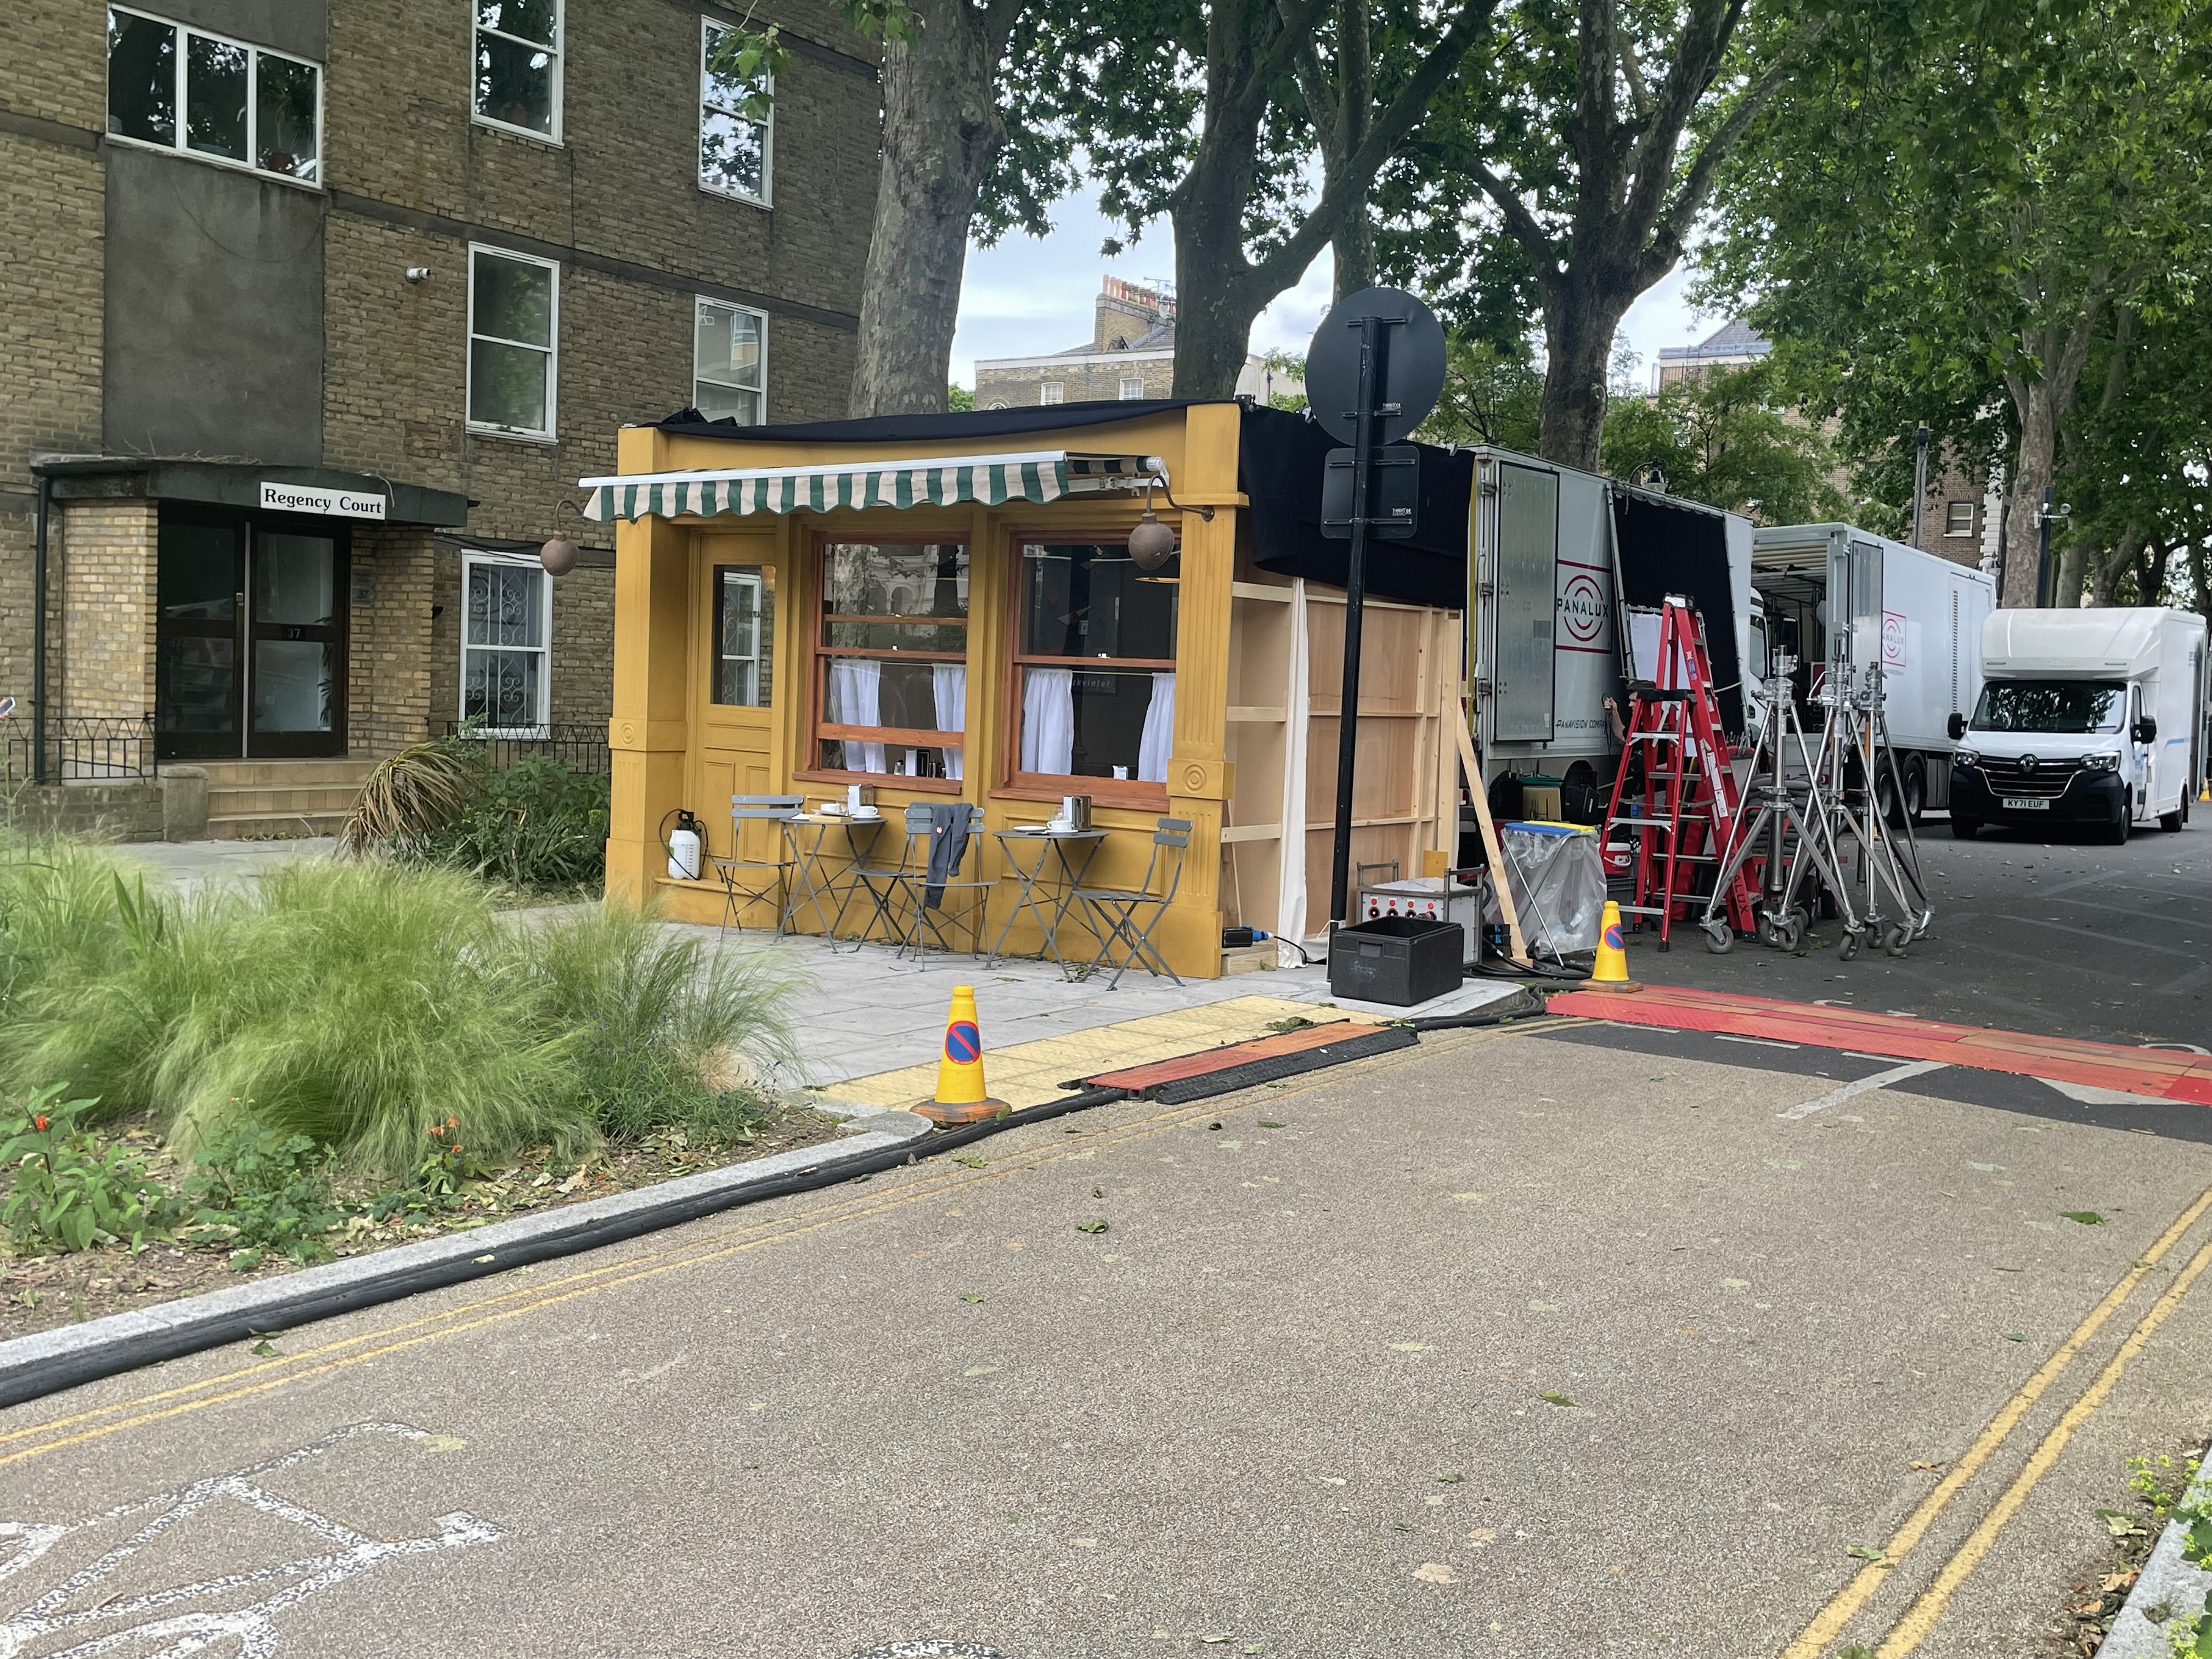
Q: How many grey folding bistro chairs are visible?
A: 4